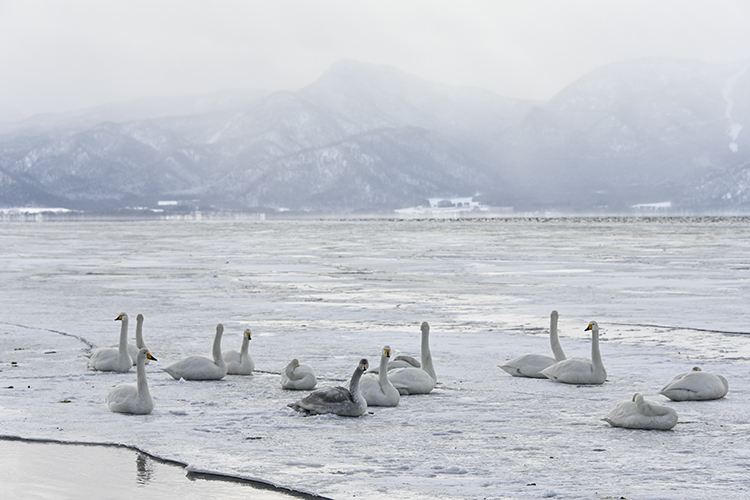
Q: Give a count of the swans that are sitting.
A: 14